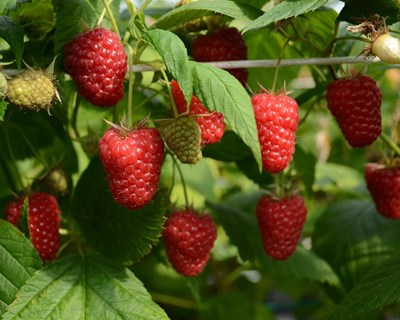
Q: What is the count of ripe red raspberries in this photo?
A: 10